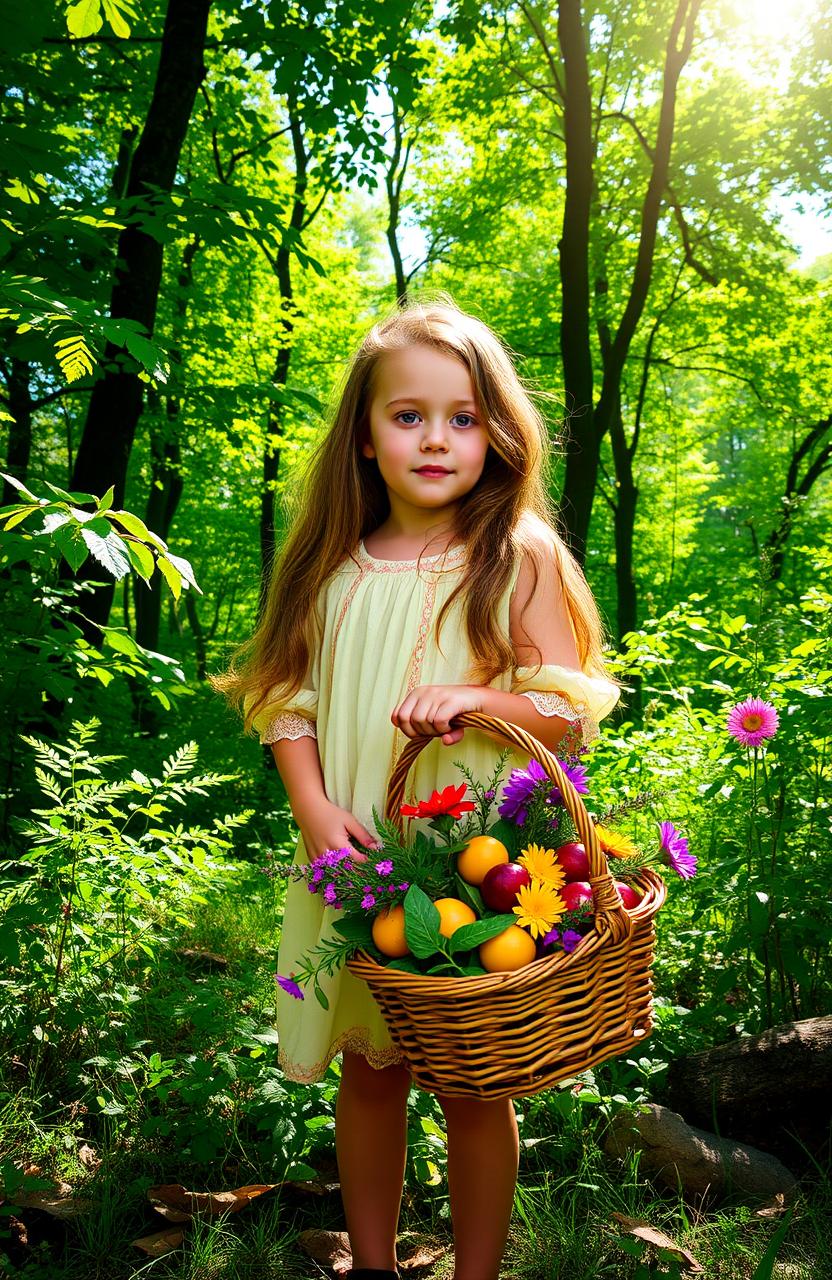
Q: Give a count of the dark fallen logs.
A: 1